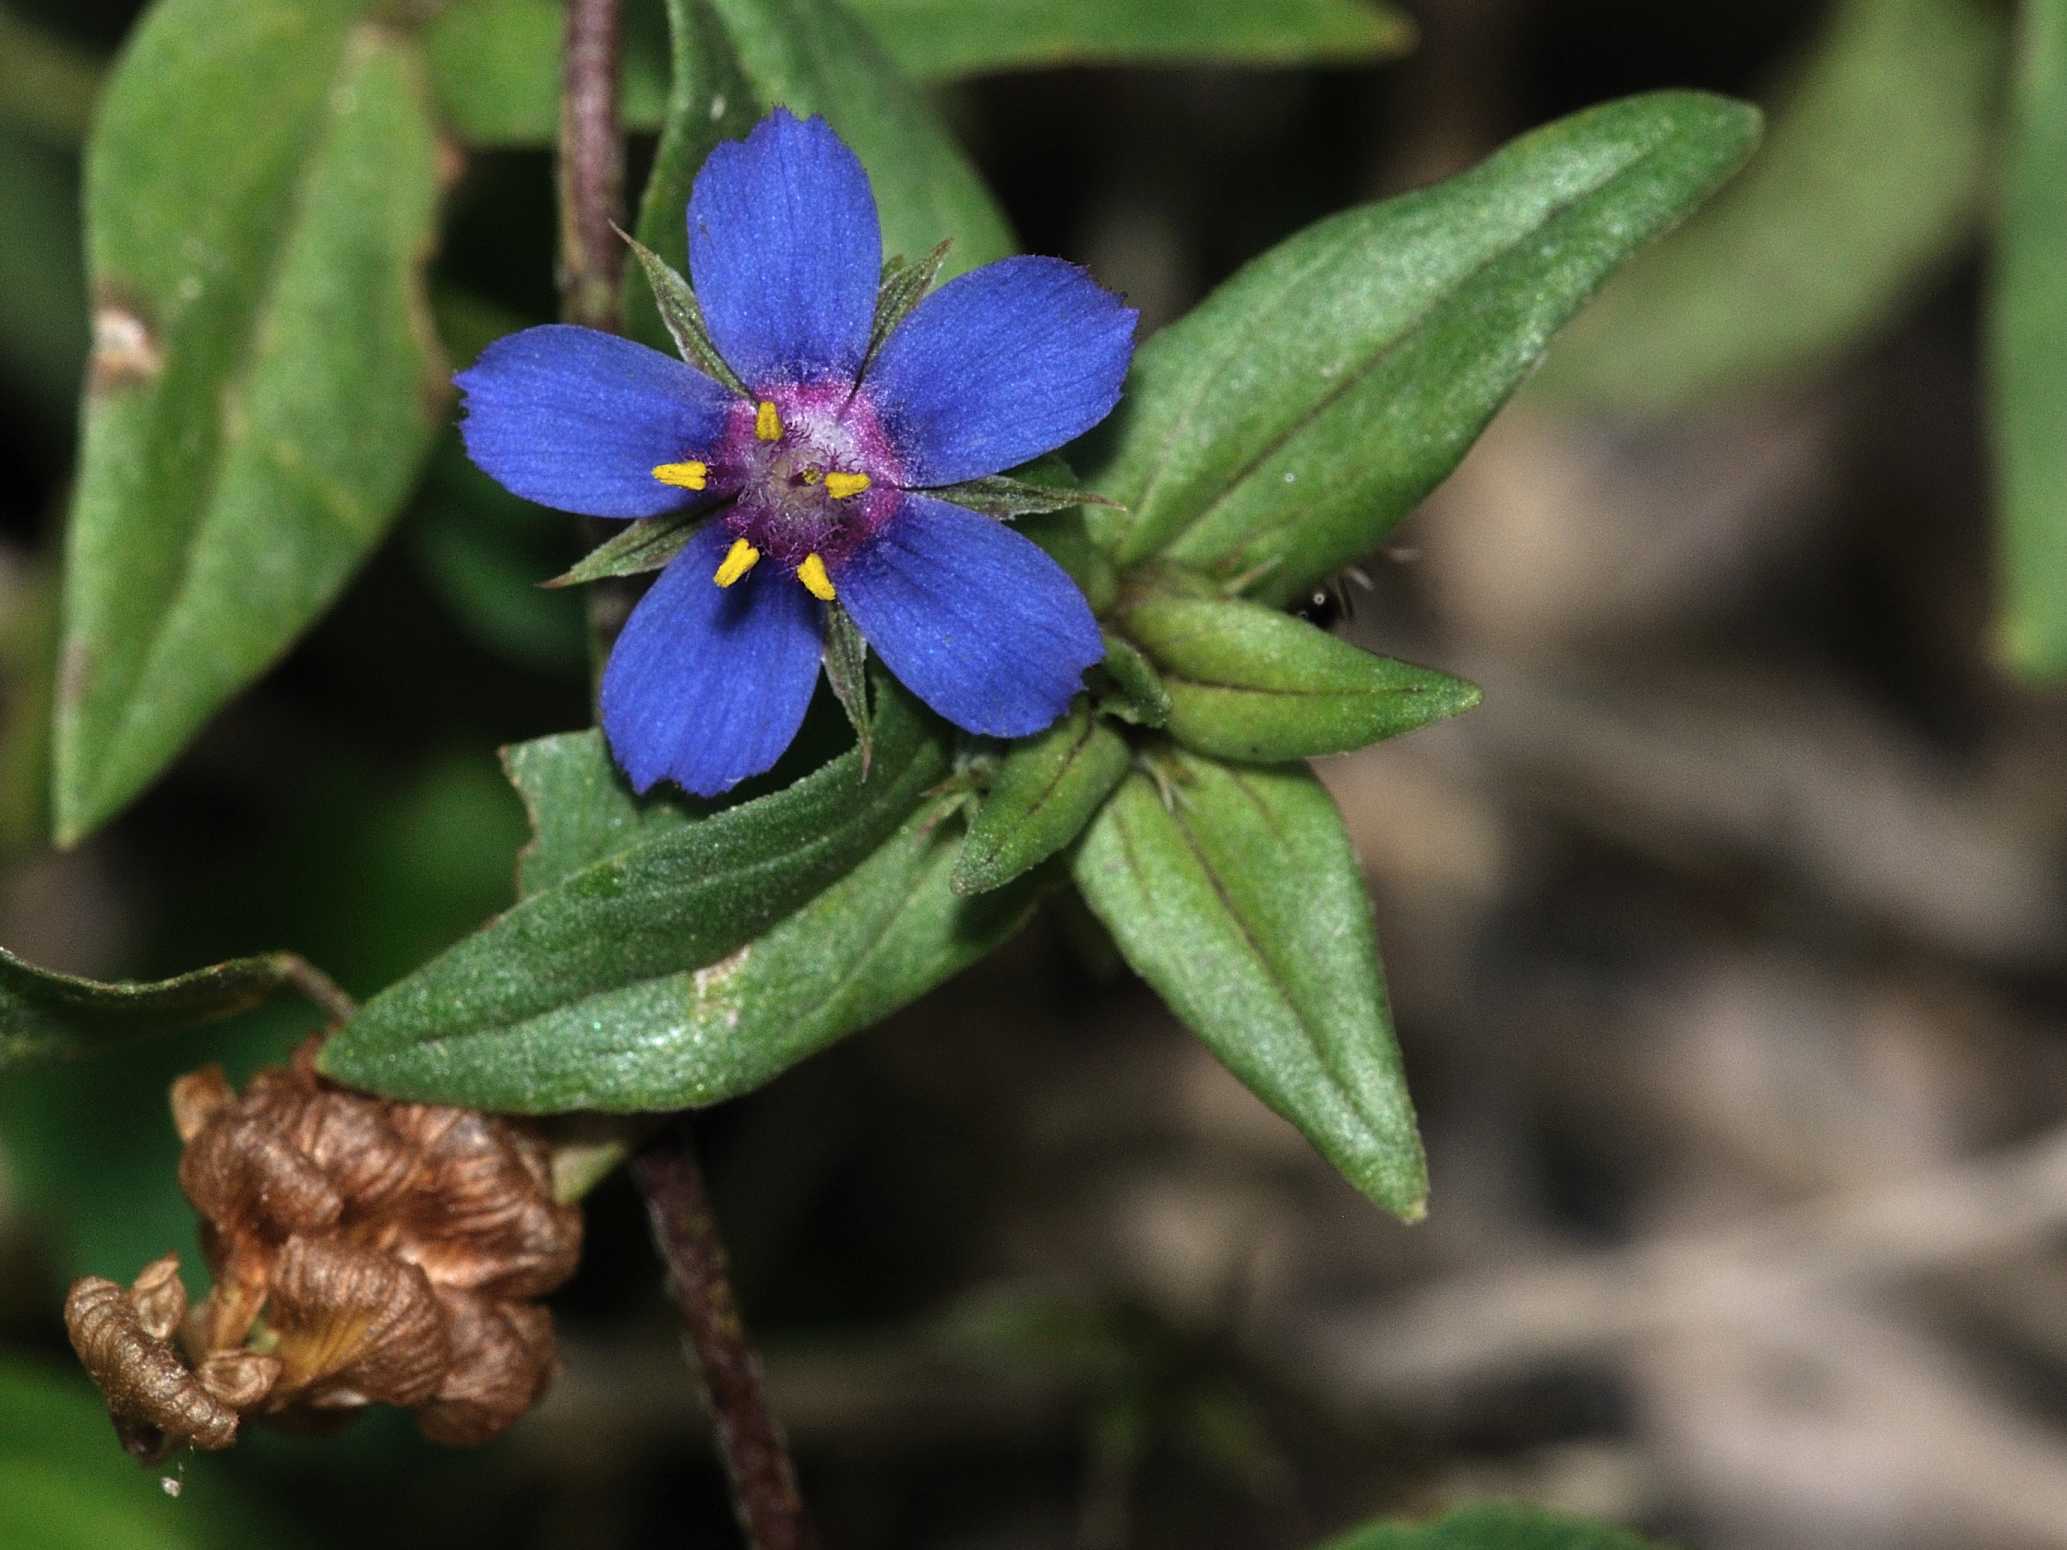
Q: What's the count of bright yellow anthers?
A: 5